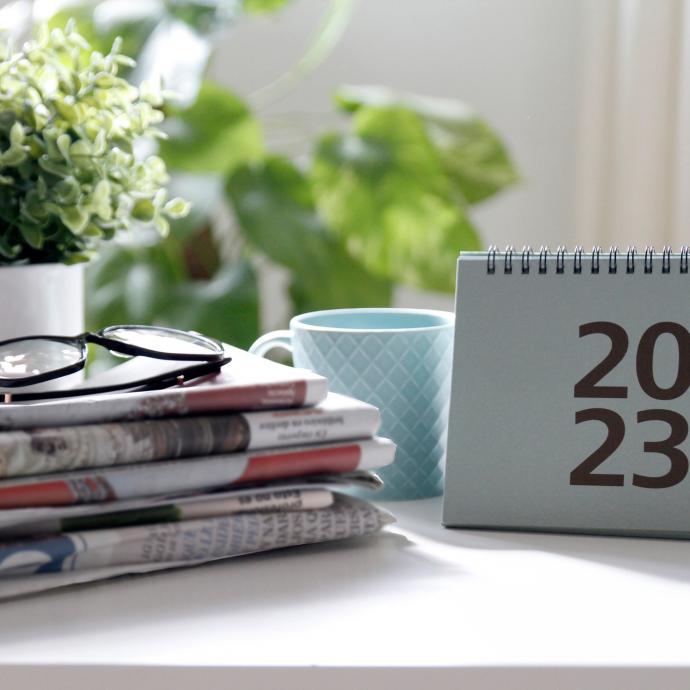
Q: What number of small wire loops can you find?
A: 12